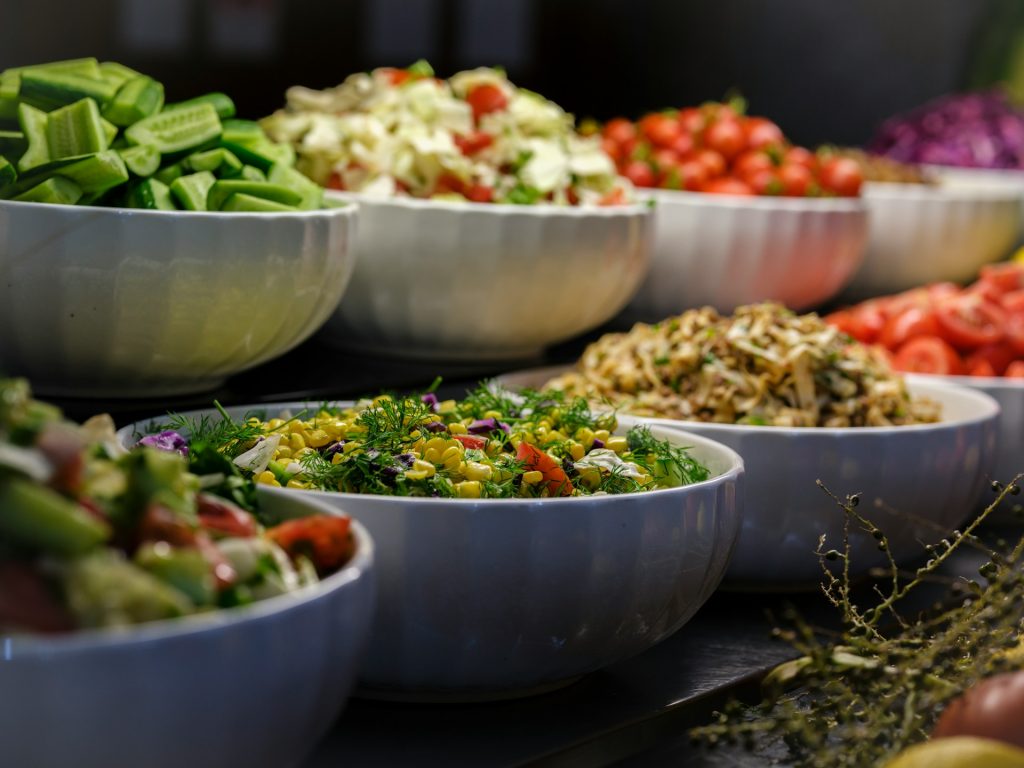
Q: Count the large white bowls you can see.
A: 9